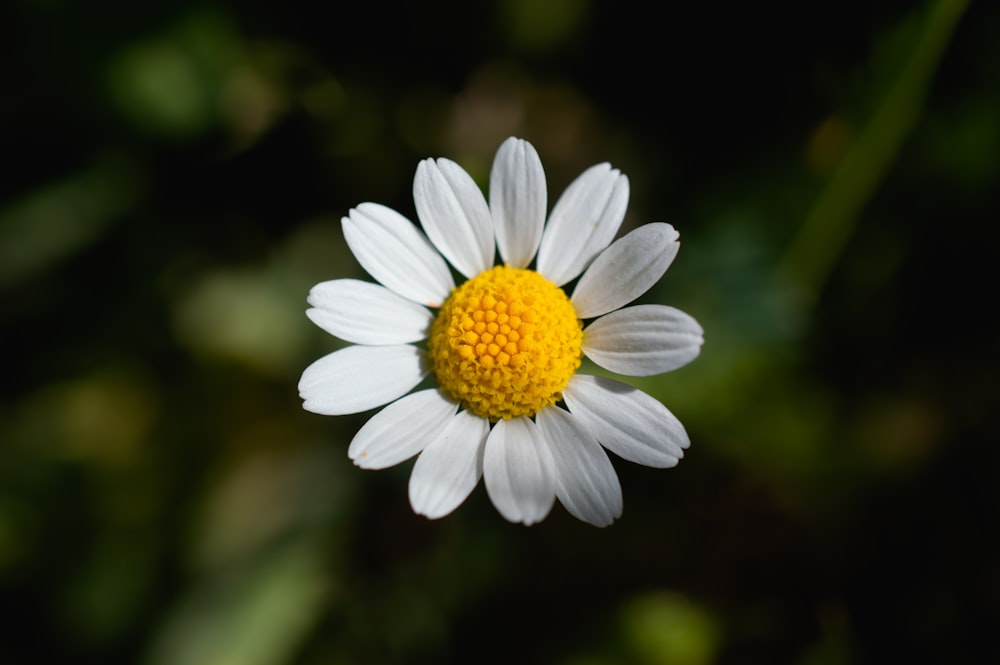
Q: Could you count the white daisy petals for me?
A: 13